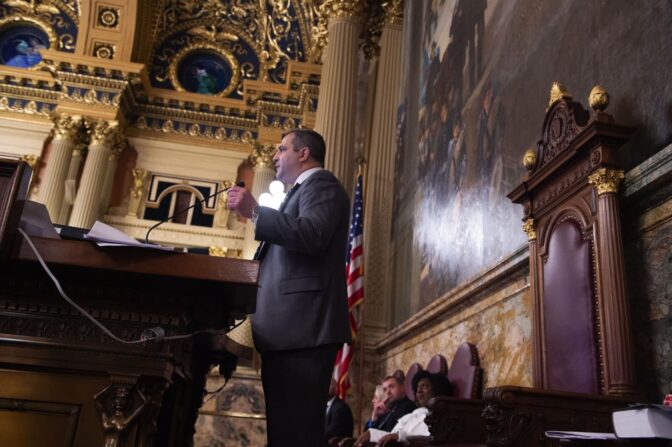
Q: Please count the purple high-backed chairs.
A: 5